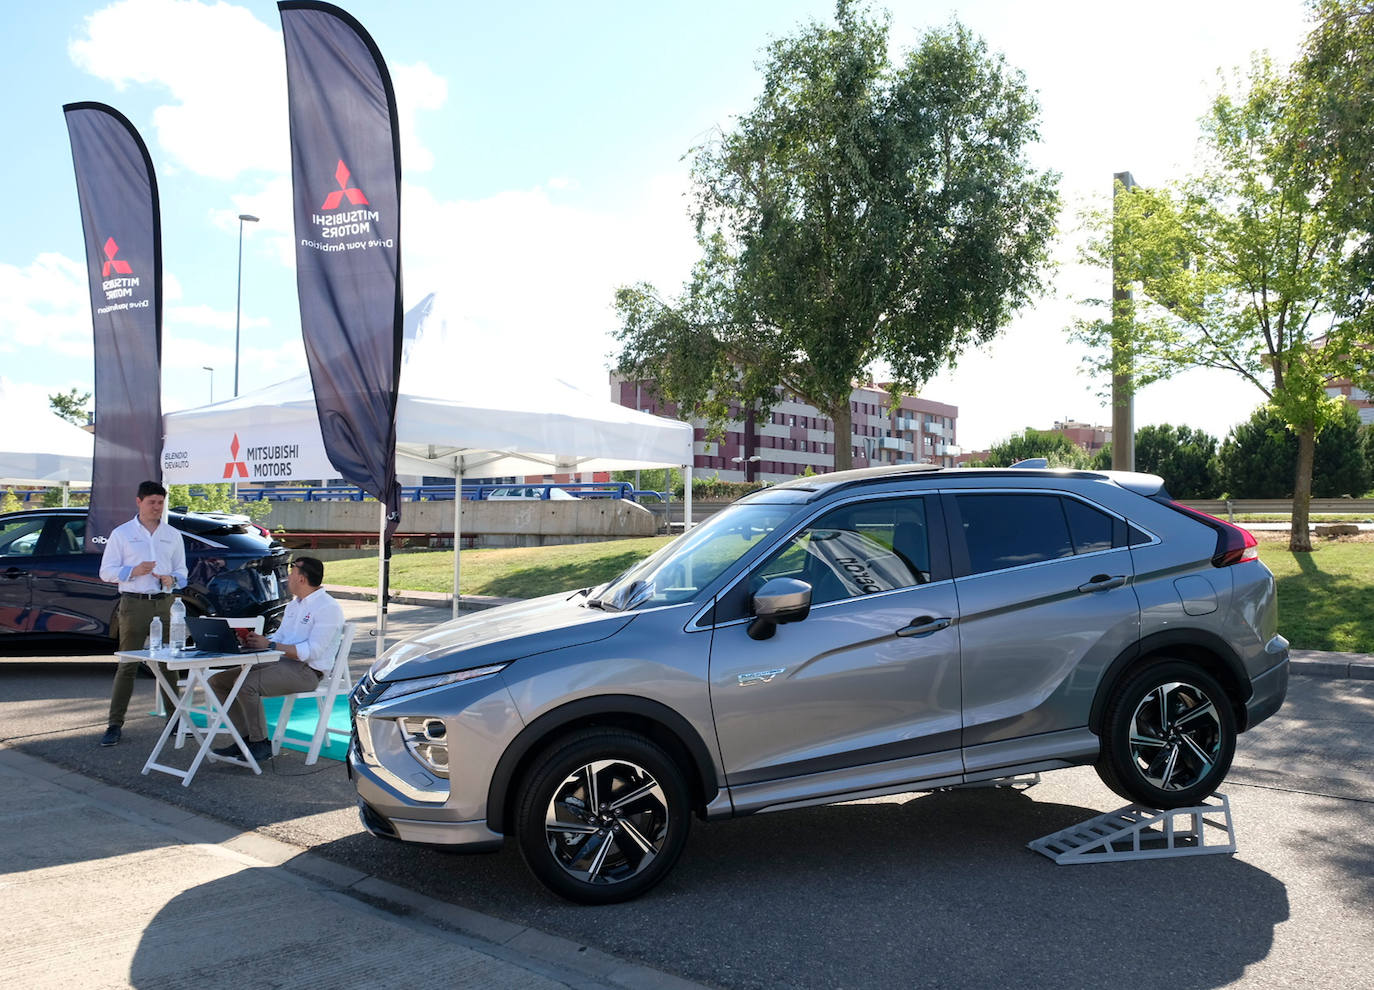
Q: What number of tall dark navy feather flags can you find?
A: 2